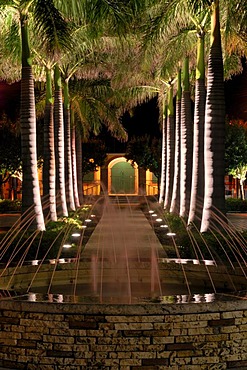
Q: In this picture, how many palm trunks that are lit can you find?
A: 11